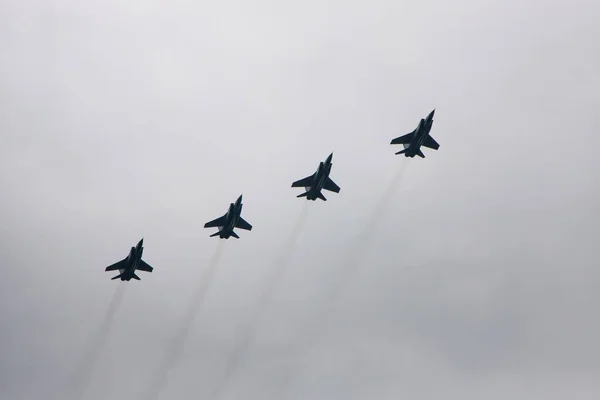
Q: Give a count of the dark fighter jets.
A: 4